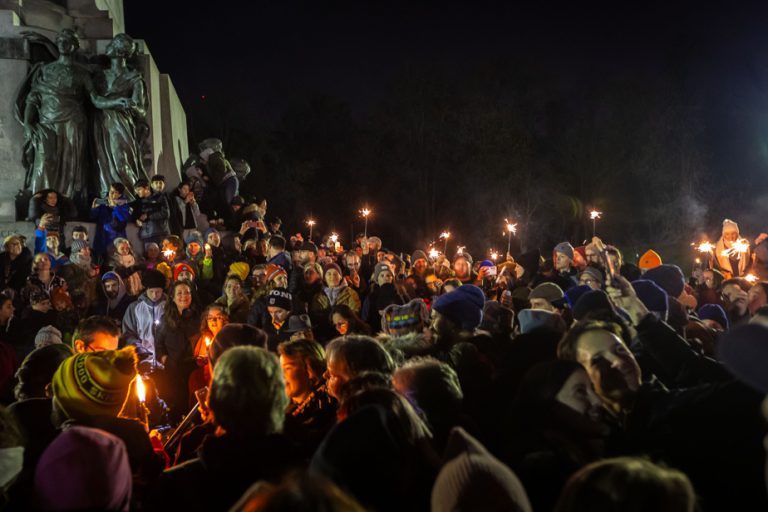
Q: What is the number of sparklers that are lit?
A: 13